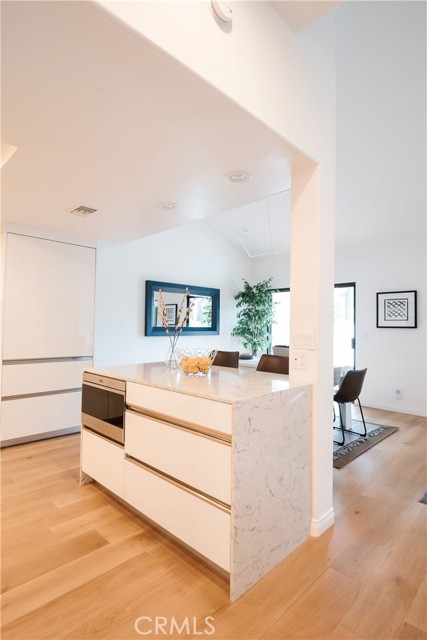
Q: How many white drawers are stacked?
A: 3